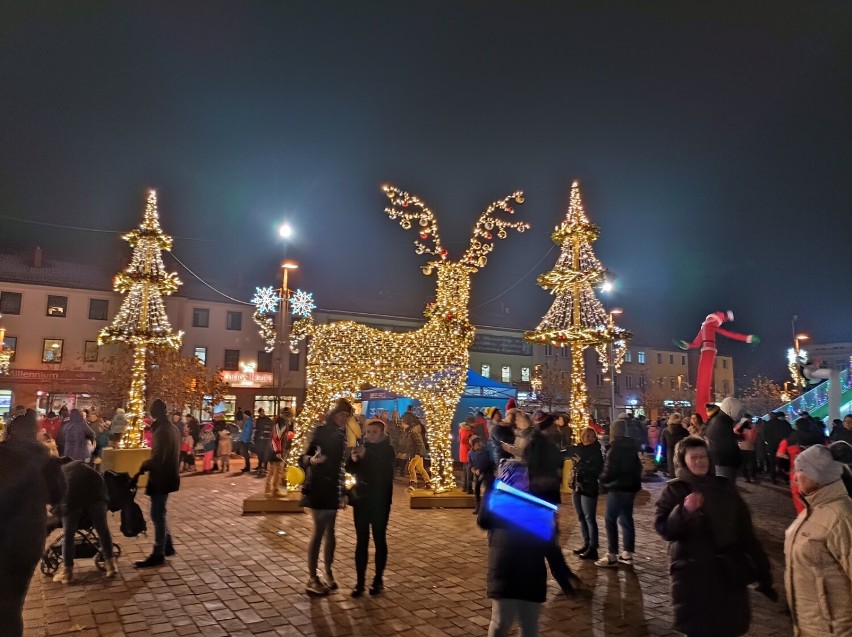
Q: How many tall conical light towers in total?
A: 2